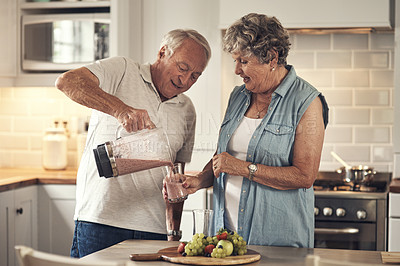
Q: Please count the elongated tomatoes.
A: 0